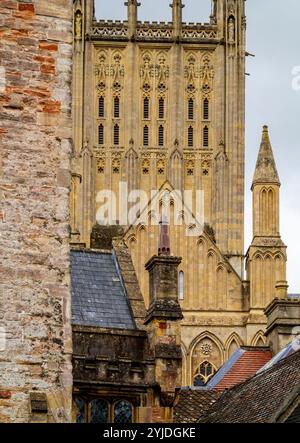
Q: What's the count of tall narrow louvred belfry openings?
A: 12